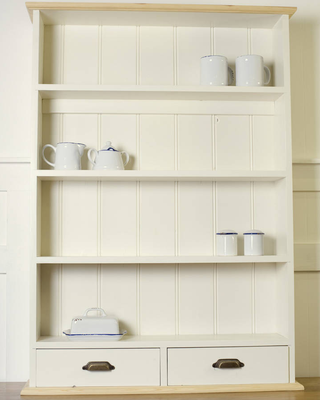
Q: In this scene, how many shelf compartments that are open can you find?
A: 4